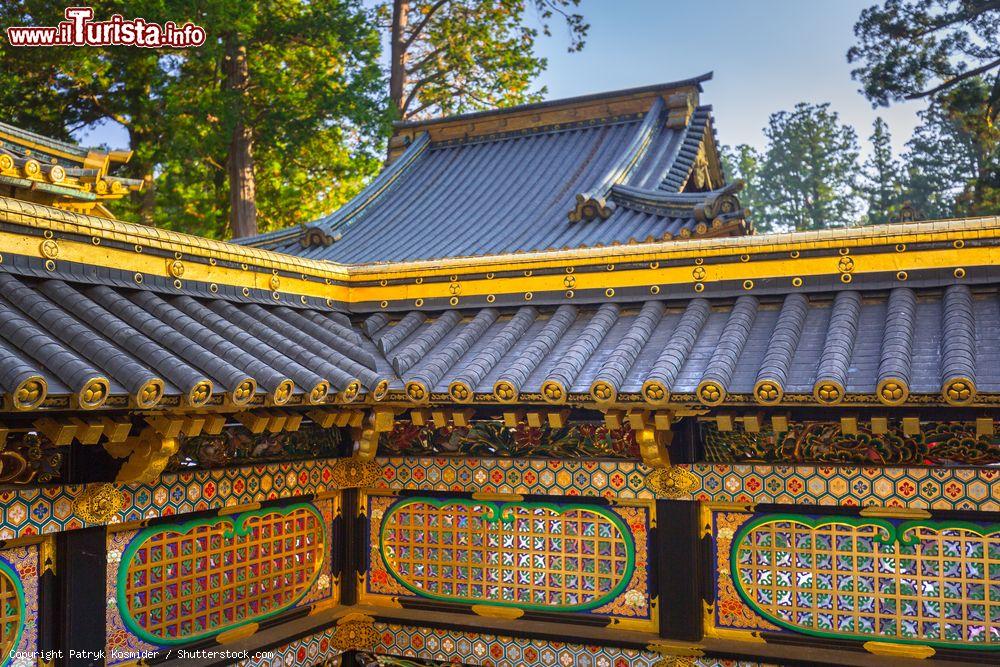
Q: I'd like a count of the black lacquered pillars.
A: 3